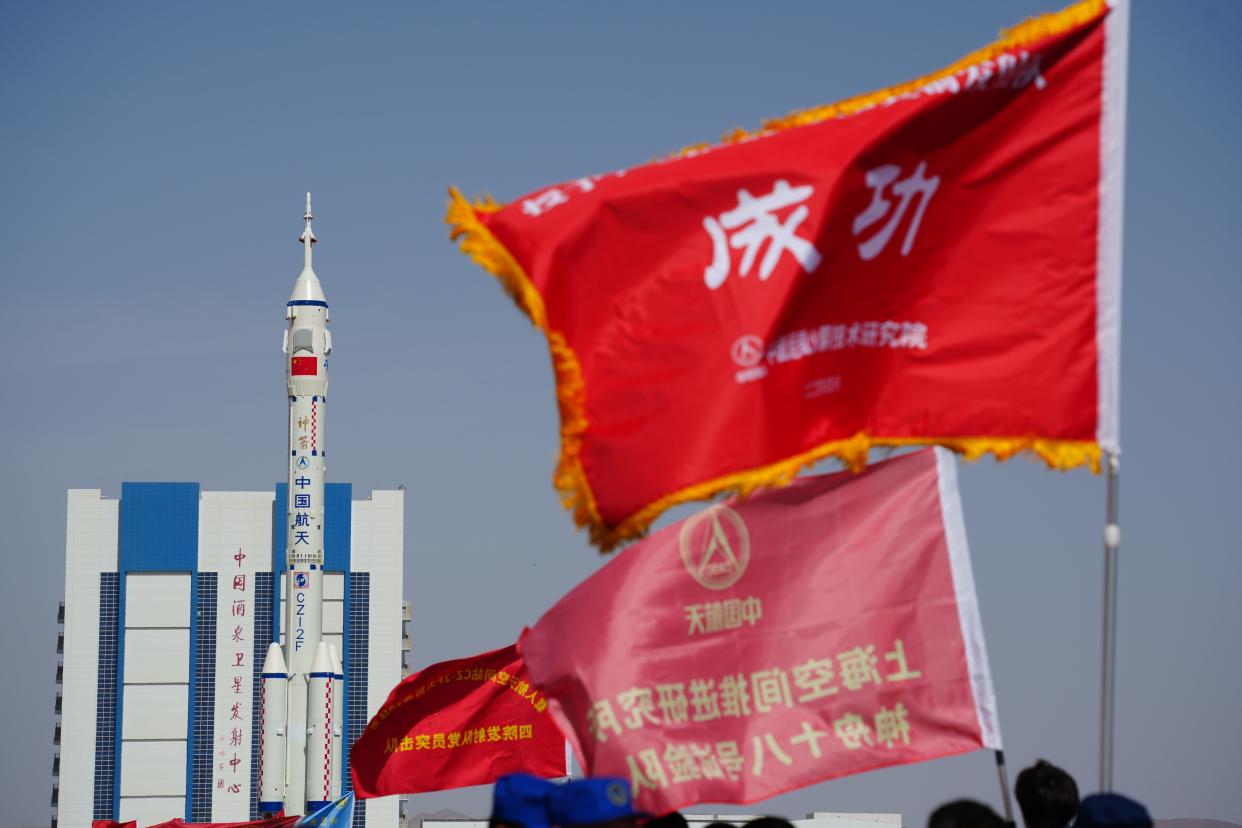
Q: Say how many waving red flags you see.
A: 3